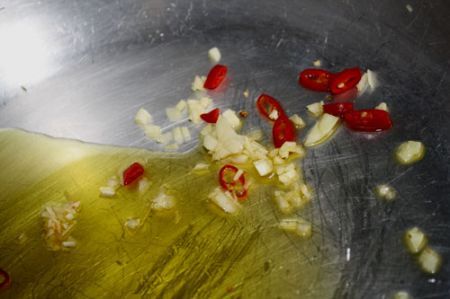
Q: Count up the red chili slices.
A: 11